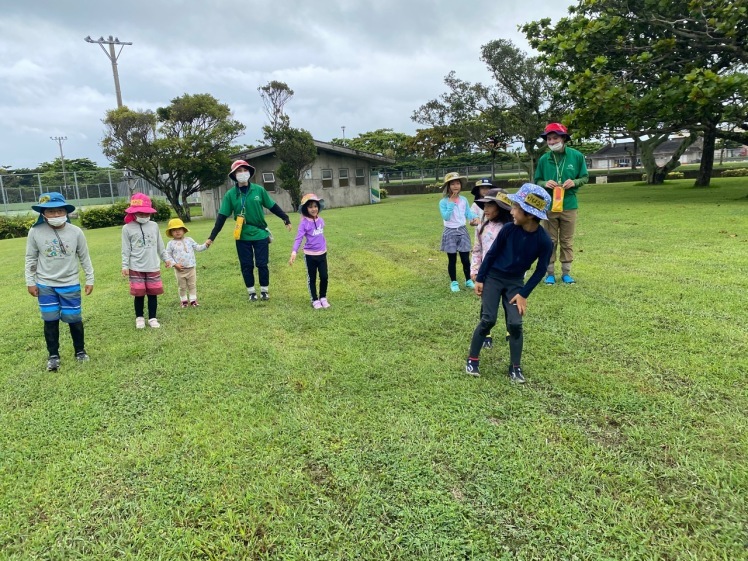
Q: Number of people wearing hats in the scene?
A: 10